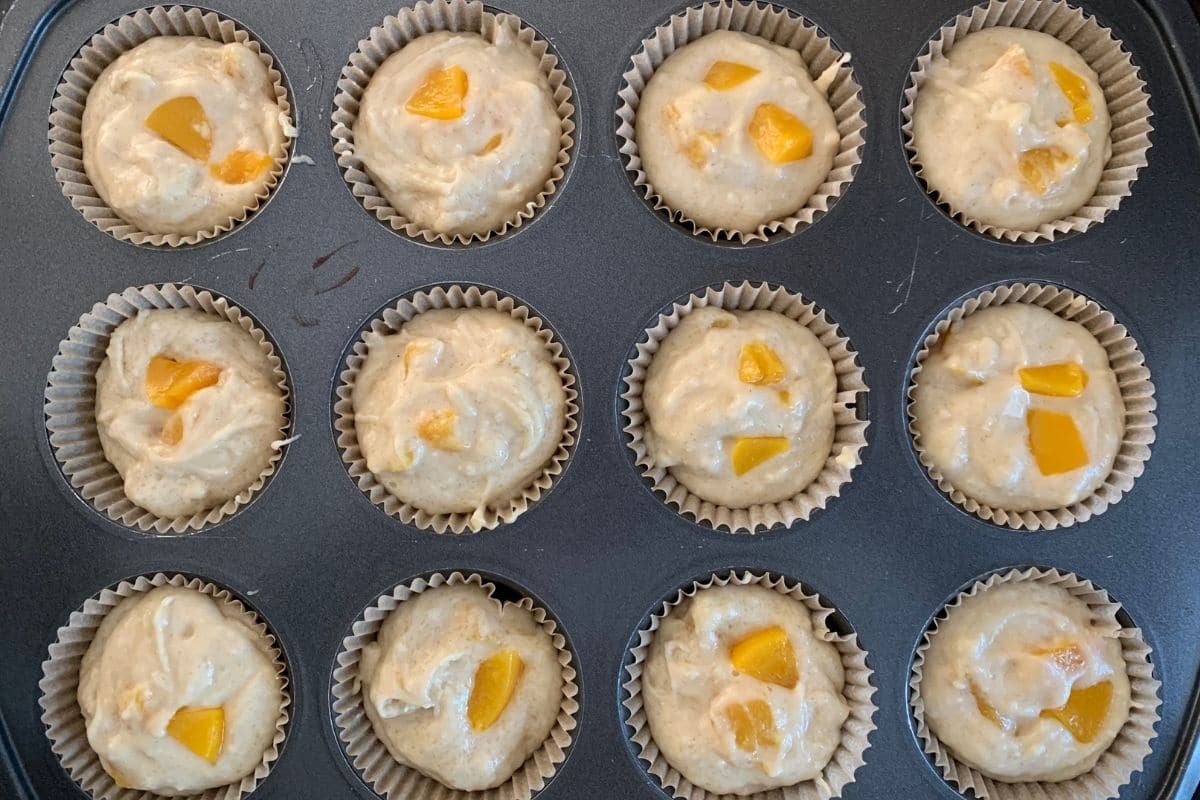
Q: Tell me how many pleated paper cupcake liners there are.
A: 12